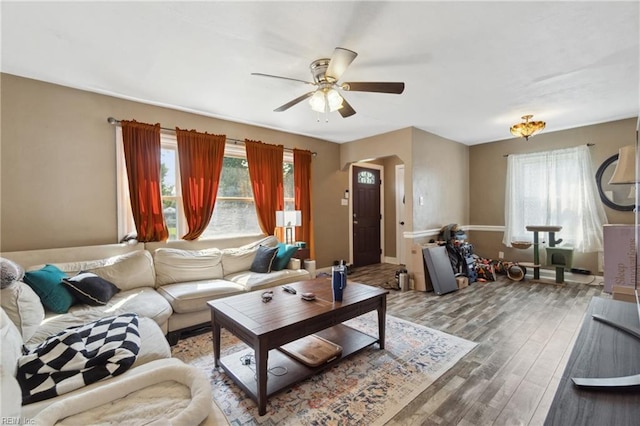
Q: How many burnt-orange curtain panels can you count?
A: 4